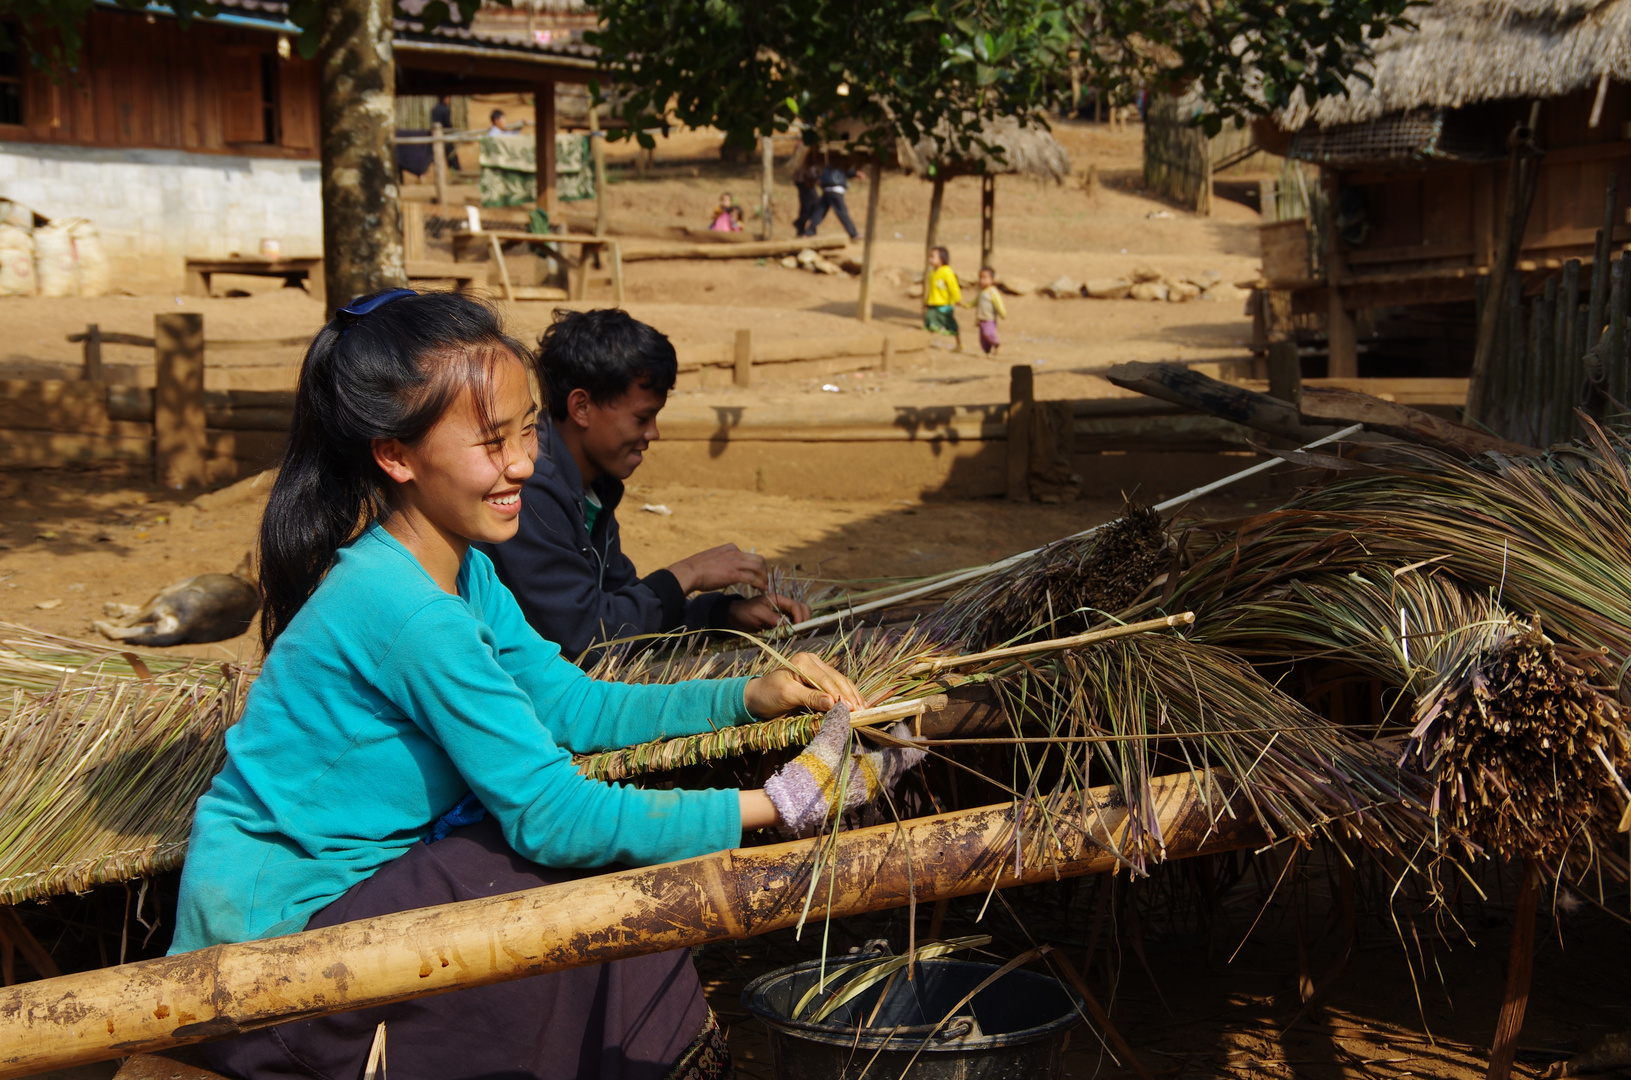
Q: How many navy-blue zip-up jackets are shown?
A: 1